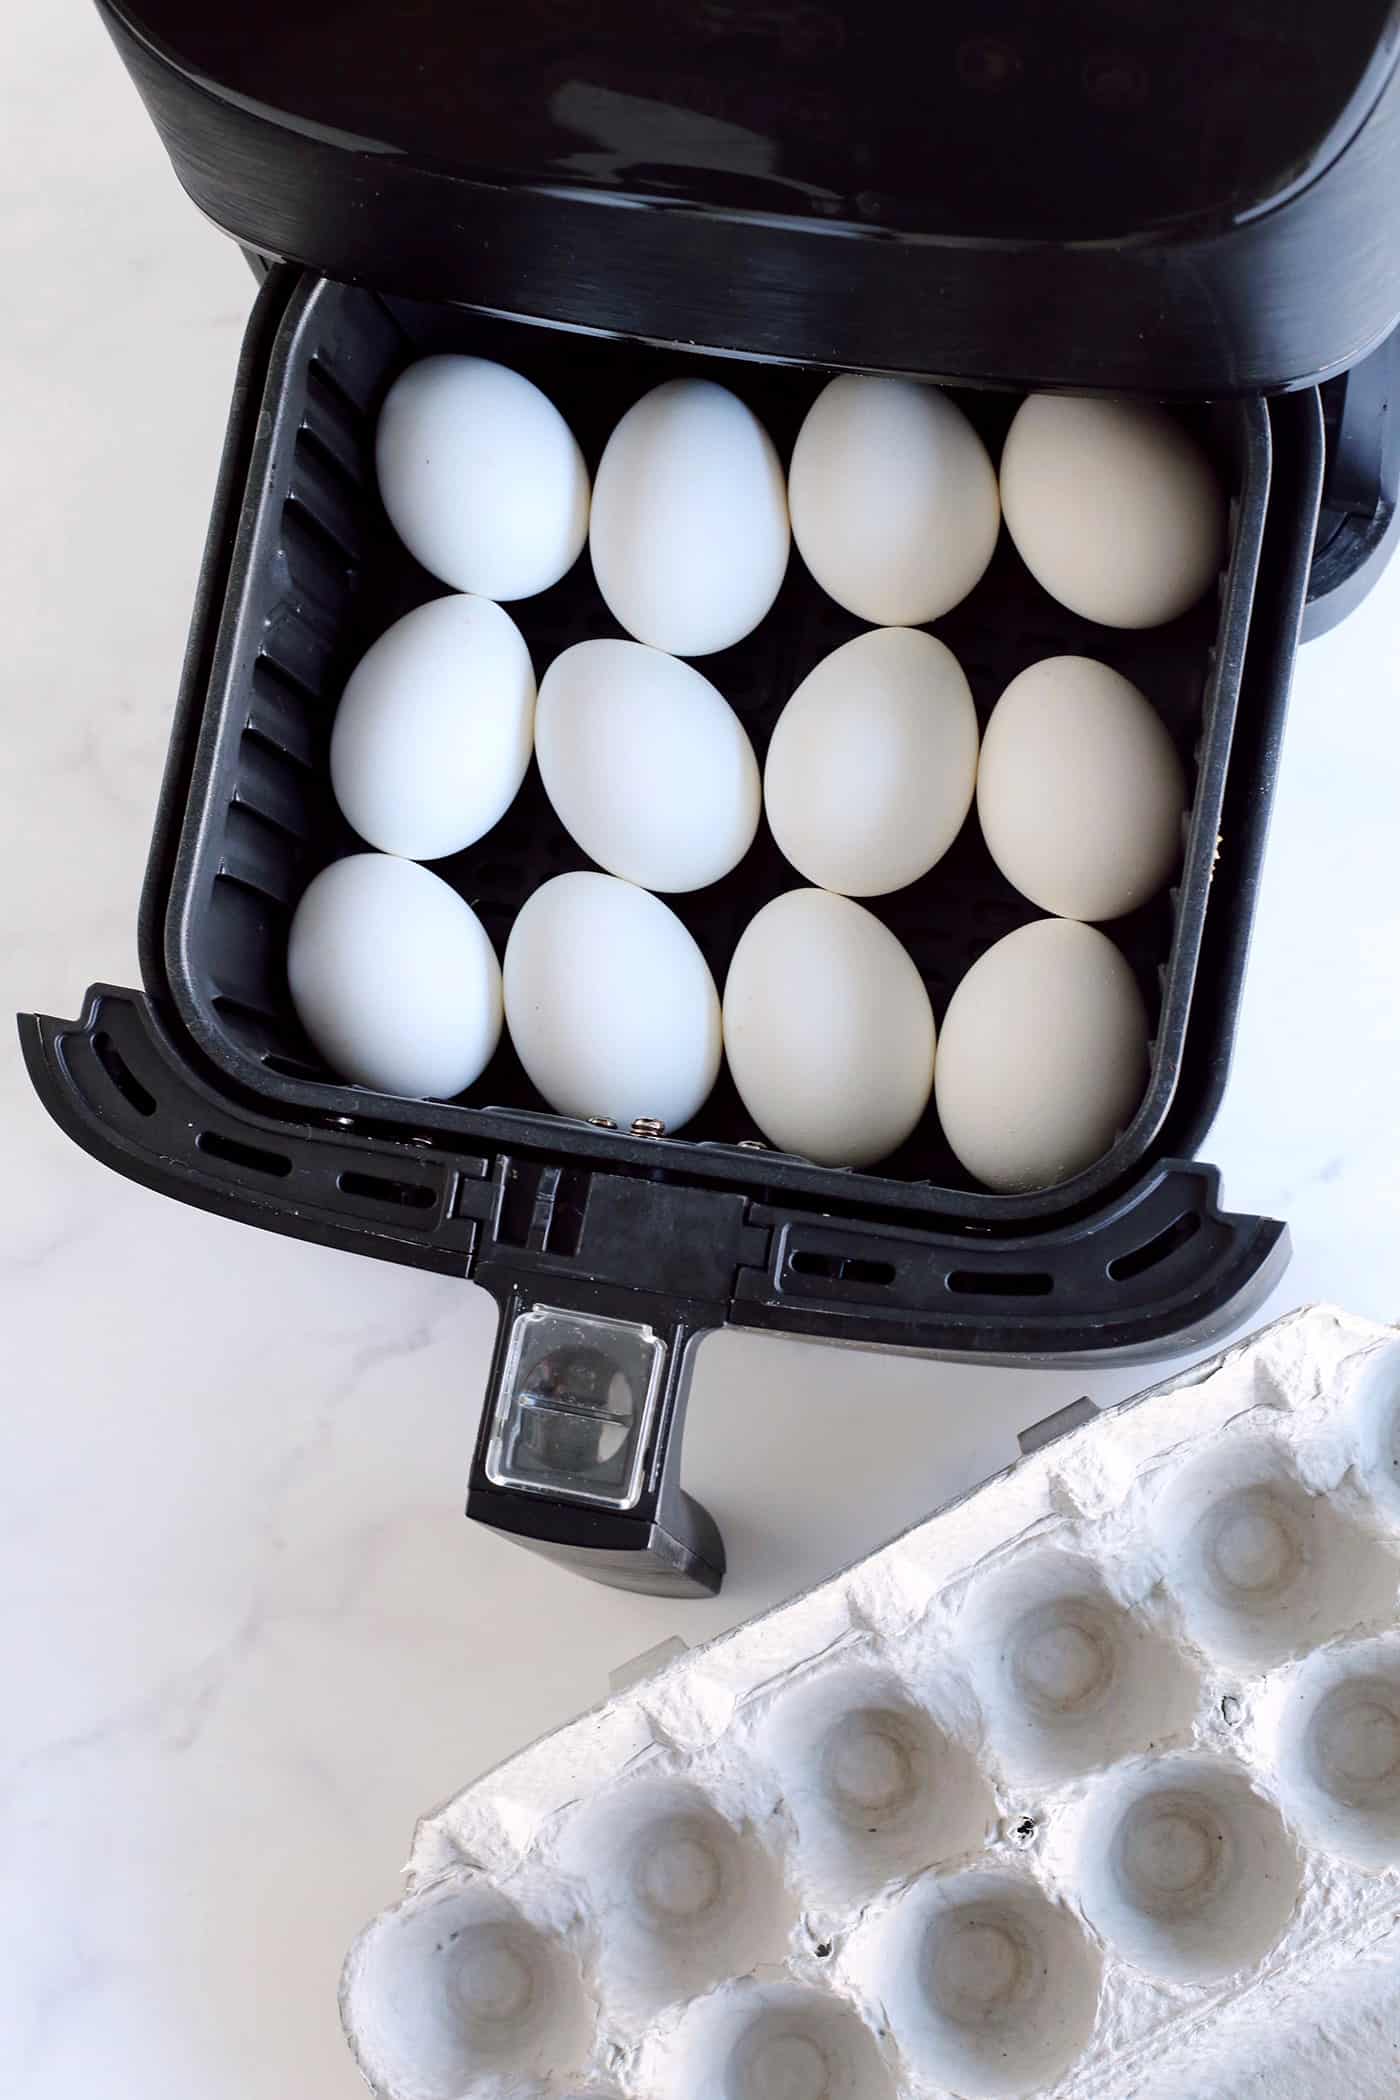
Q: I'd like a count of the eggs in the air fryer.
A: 12